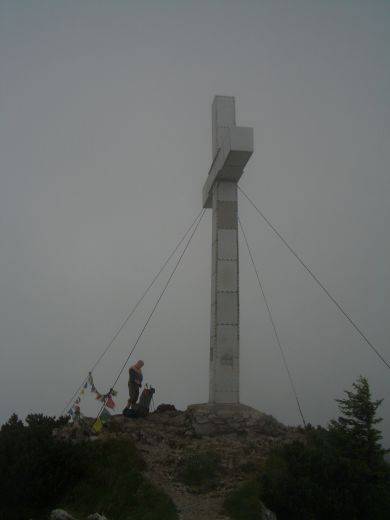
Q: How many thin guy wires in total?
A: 4